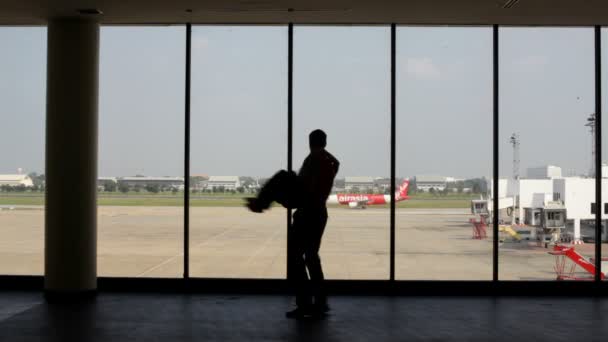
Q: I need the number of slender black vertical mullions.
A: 5